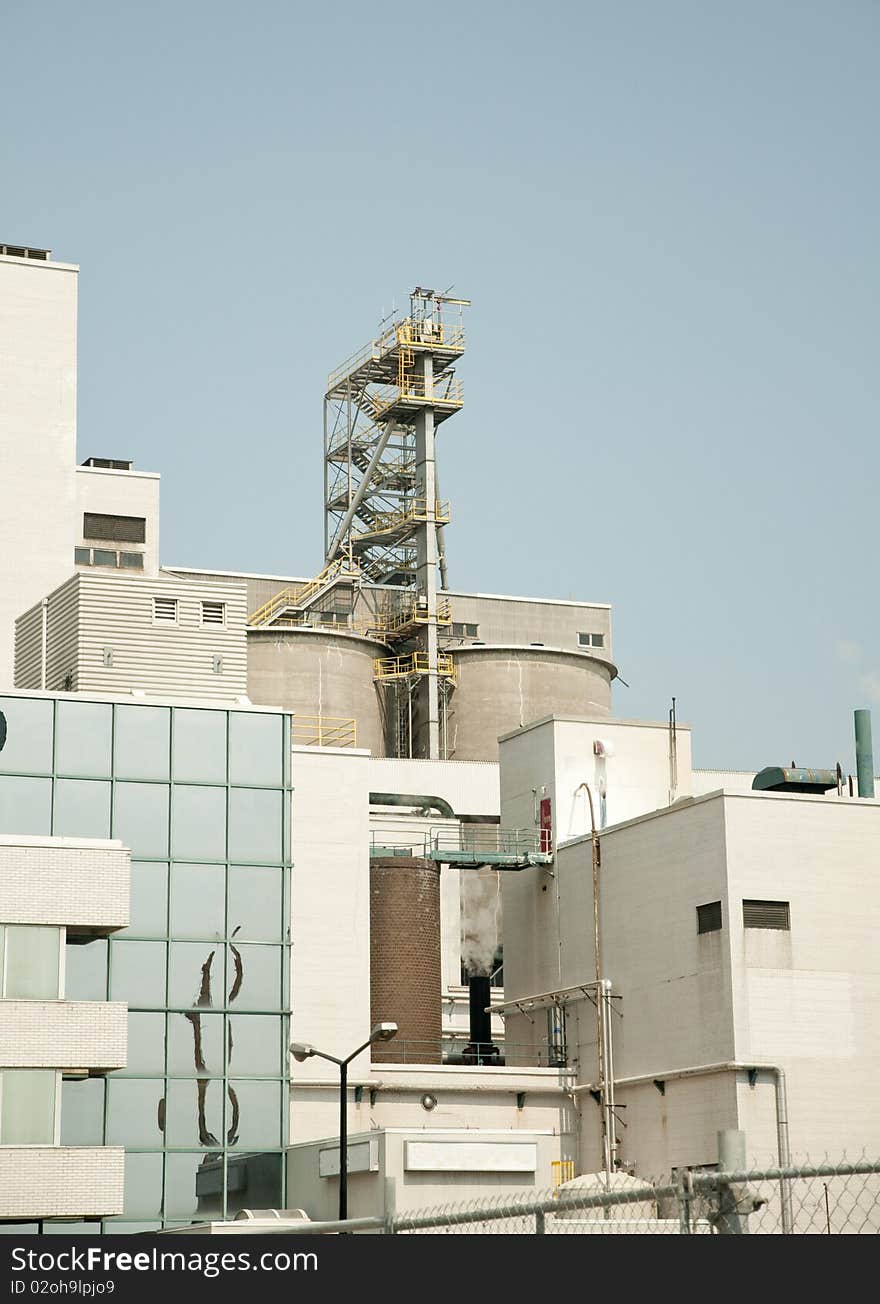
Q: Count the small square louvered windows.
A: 2